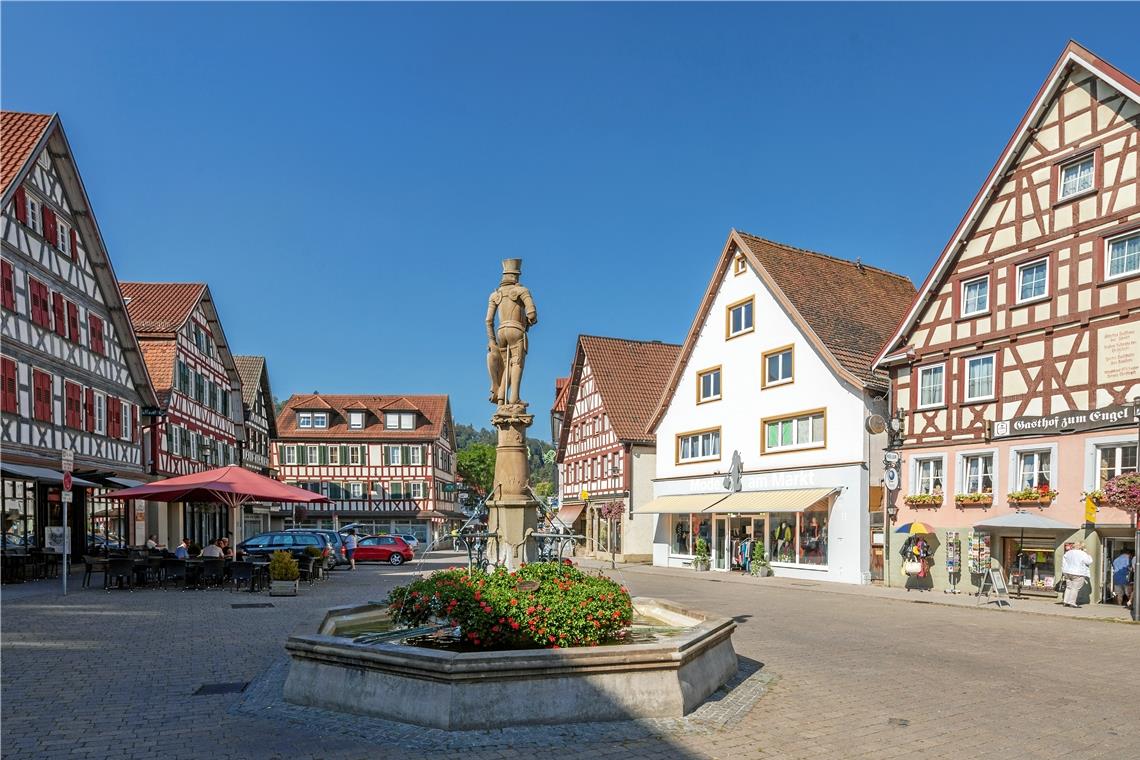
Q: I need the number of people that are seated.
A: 5